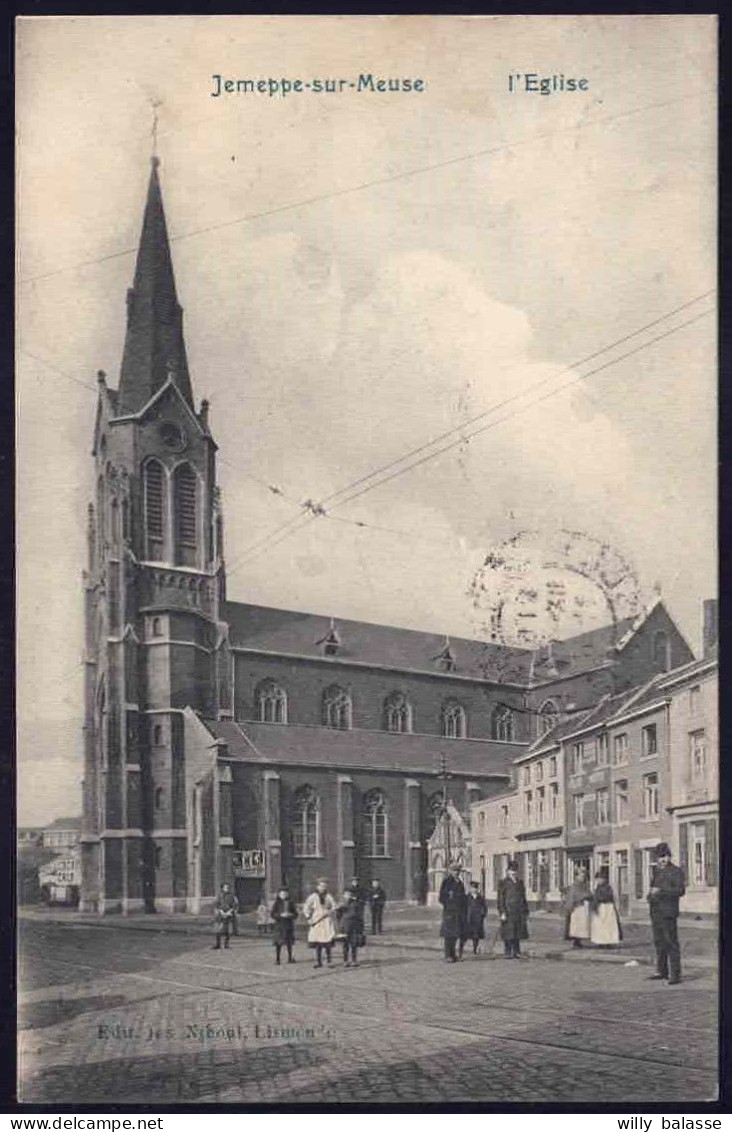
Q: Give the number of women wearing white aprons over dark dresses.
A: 2